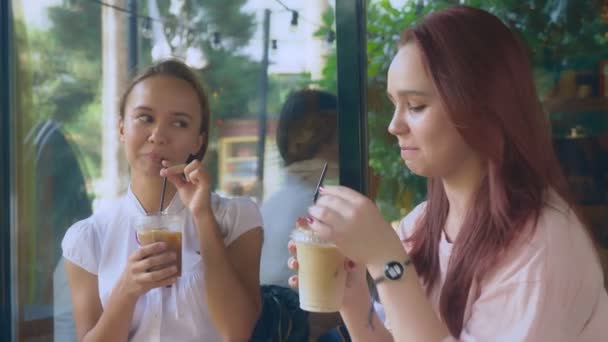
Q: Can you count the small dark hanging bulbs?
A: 5